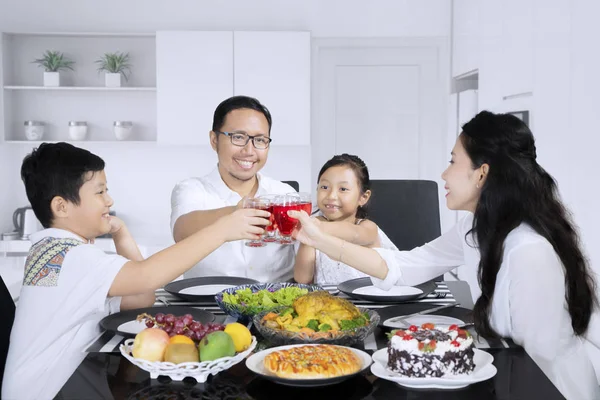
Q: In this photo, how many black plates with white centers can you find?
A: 4